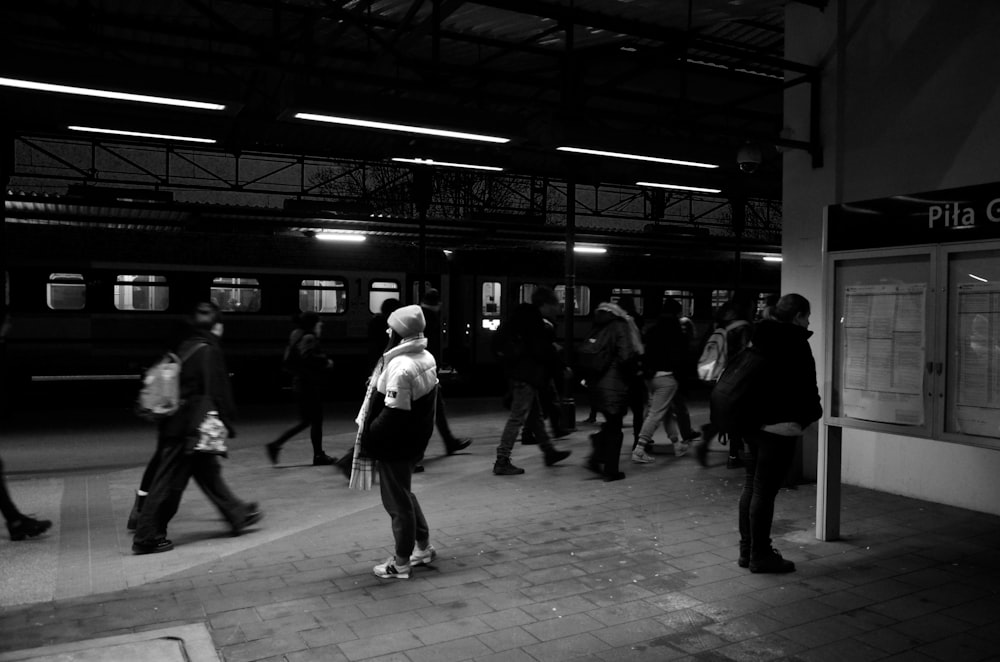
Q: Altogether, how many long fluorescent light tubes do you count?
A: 6